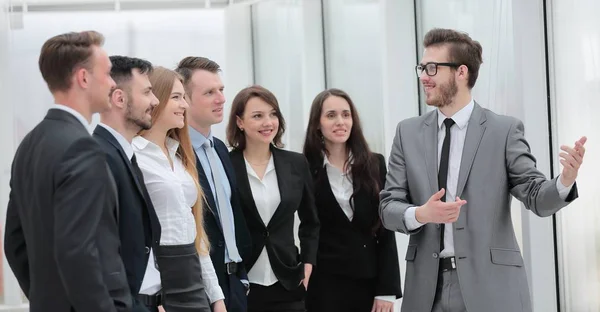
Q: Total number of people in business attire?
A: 7